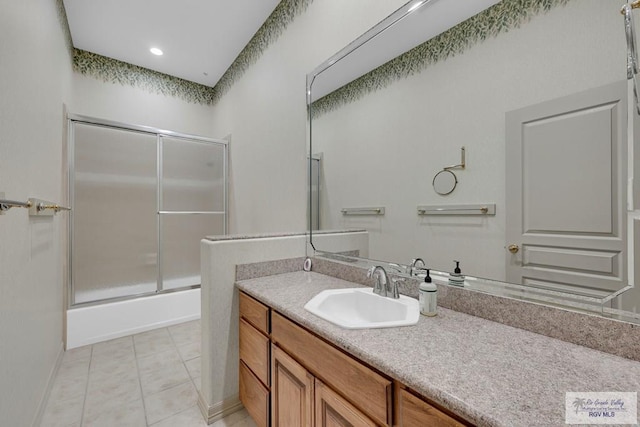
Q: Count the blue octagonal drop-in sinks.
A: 0